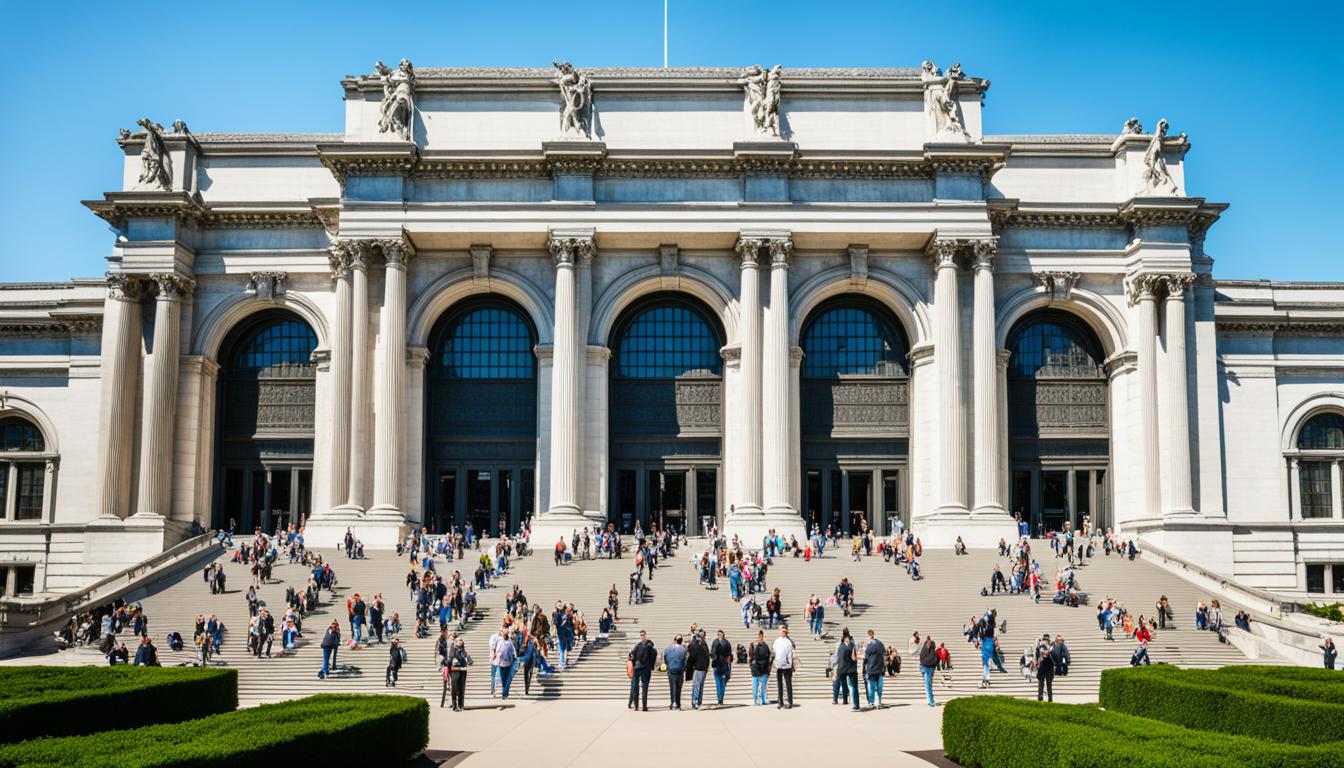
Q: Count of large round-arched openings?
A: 5